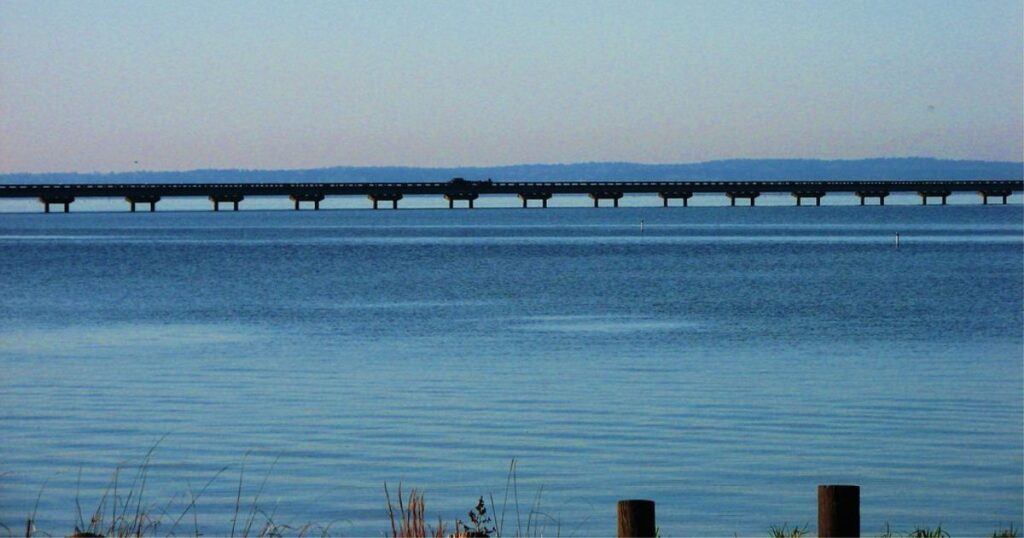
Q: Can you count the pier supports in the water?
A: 14